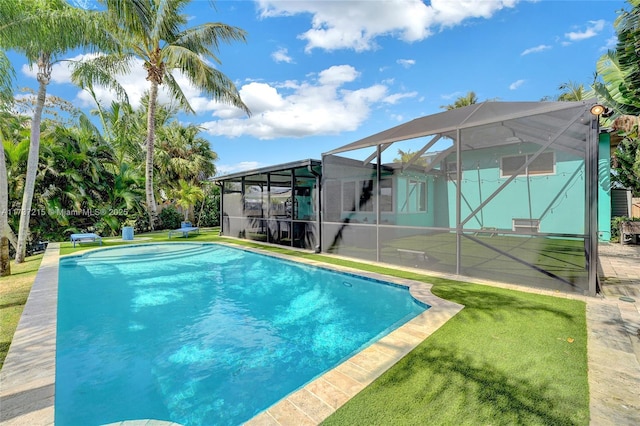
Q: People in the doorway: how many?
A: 0